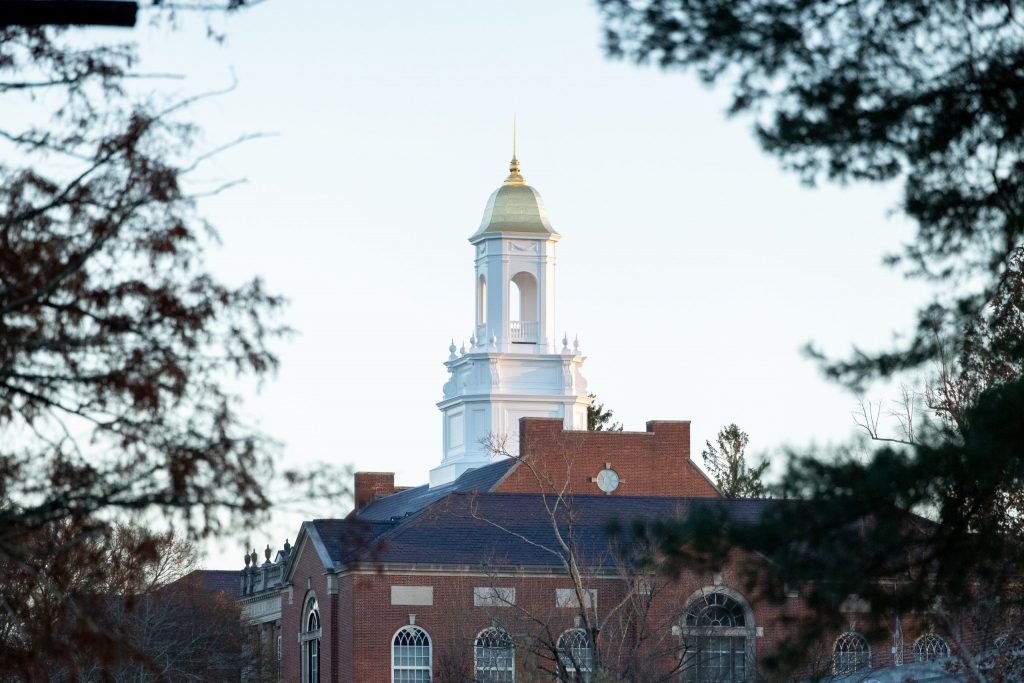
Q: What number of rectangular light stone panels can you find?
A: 3